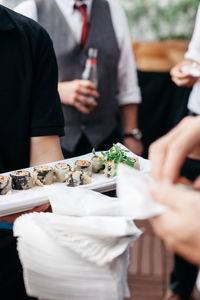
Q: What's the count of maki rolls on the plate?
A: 9